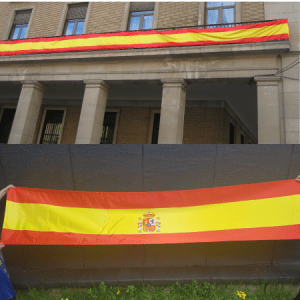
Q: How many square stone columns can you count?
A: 4